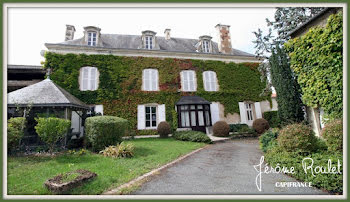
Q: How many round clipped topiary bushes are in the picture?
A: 3